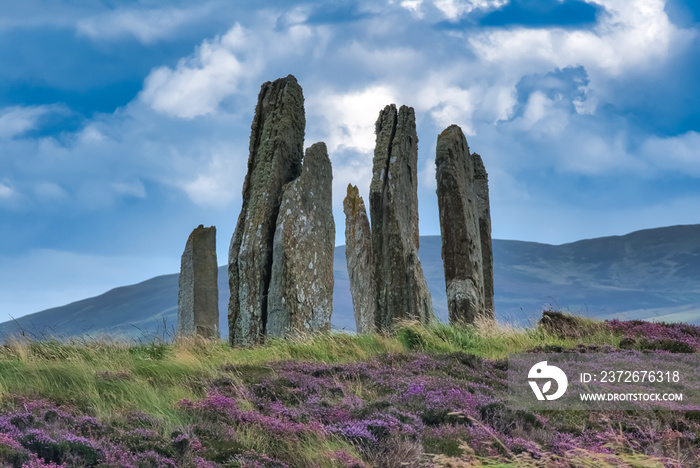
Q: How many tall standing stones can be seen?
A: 7